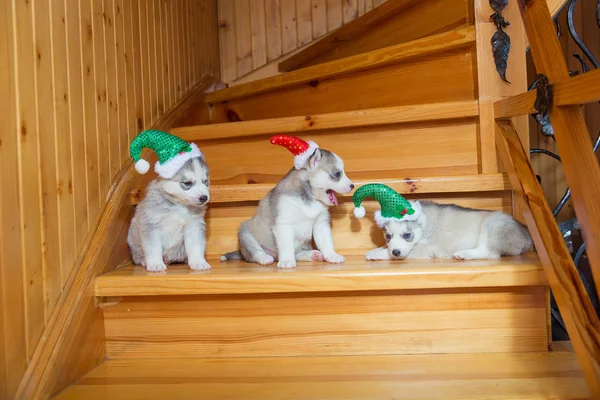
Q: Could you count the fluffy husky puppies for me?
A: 3